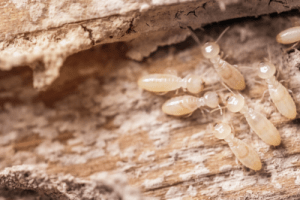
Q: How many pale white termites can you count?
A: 7